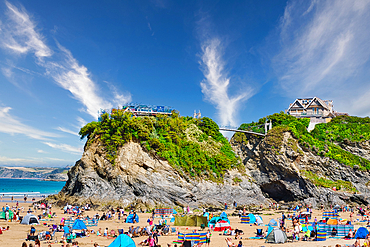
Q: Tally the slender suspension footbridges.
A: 1